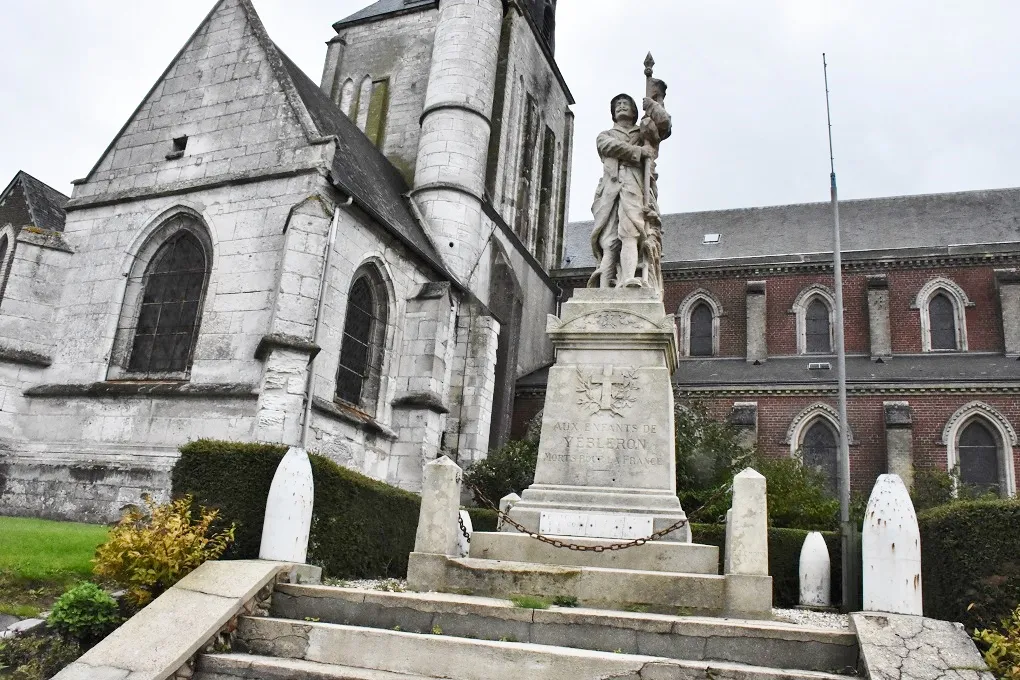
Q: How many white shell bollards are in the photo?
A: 4